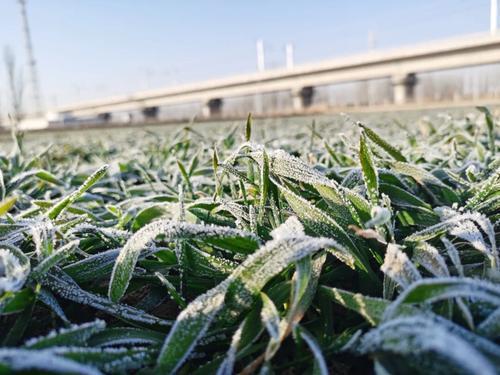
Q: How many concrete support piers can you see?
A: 5